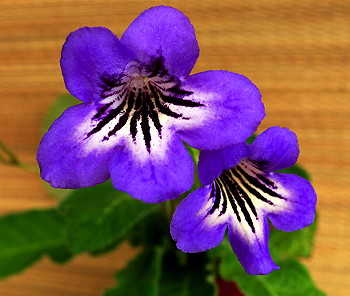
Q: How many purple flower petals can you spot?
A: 10